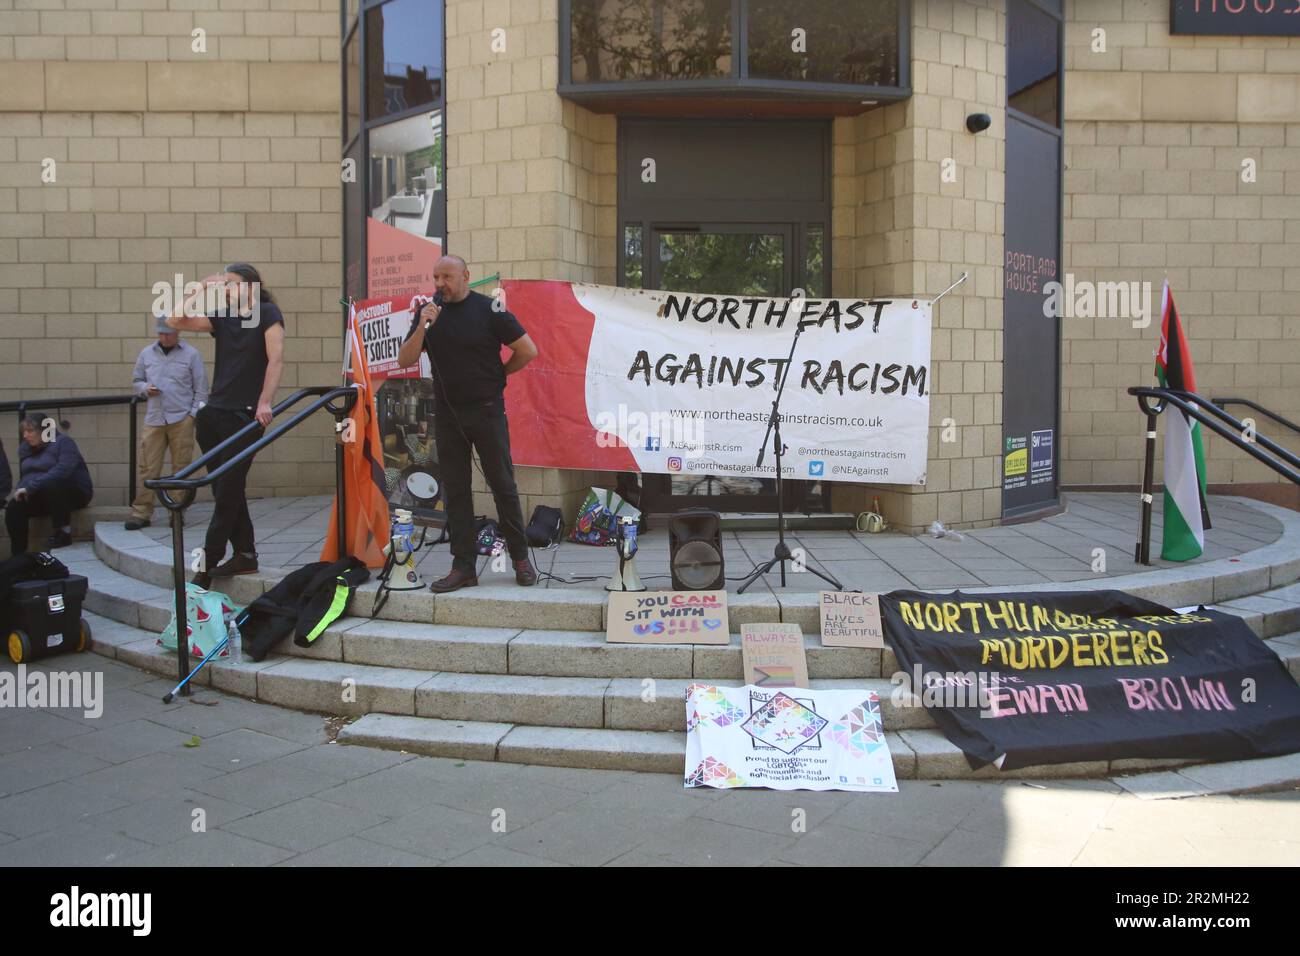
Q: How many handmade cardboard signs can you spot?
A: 3